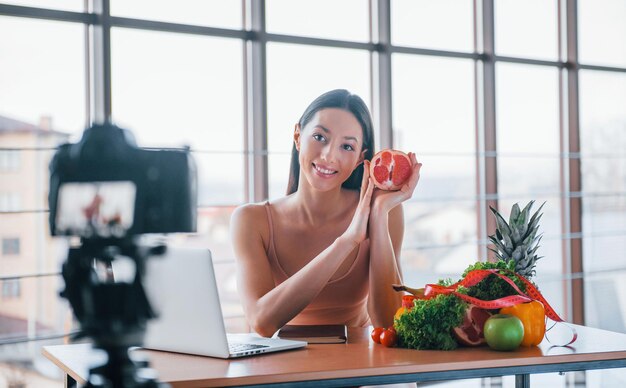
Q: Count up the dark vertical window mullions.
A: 5